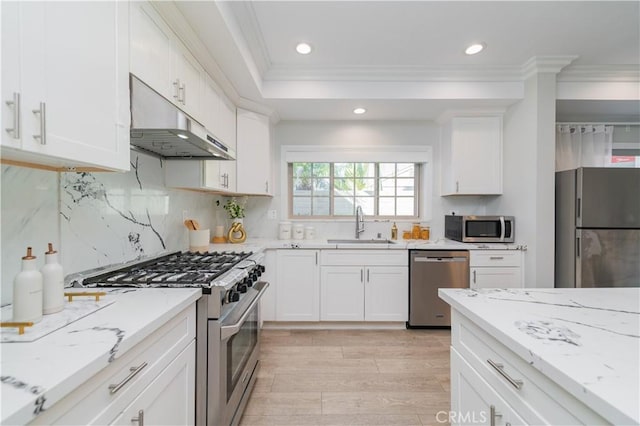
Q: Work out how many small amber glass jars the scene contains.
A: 3